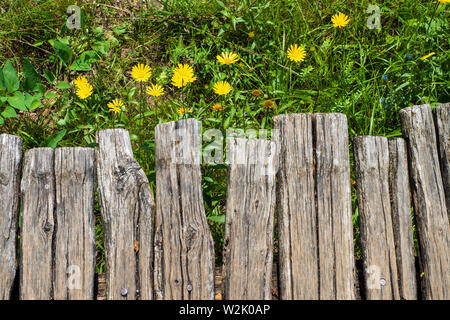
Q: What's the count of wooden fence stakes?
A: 12